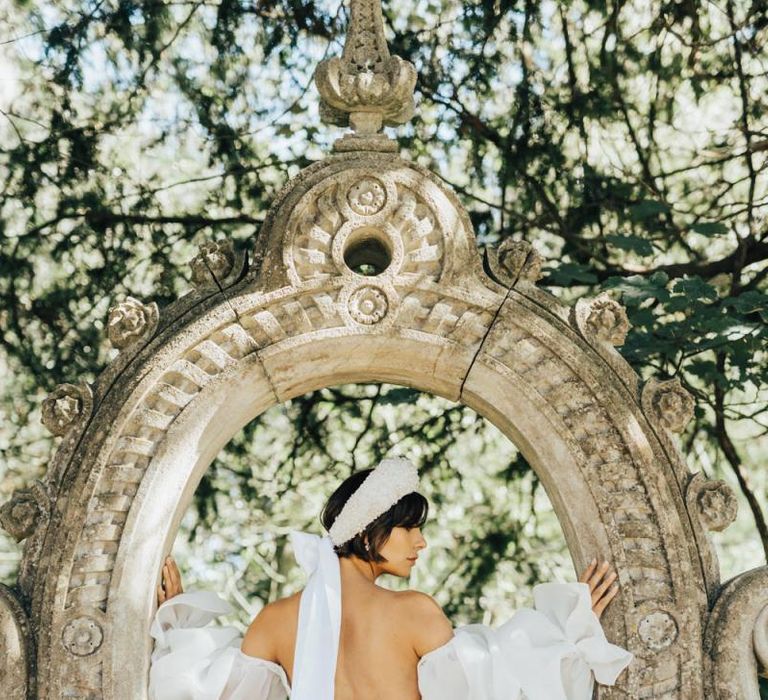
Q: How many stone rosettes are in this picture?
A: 12